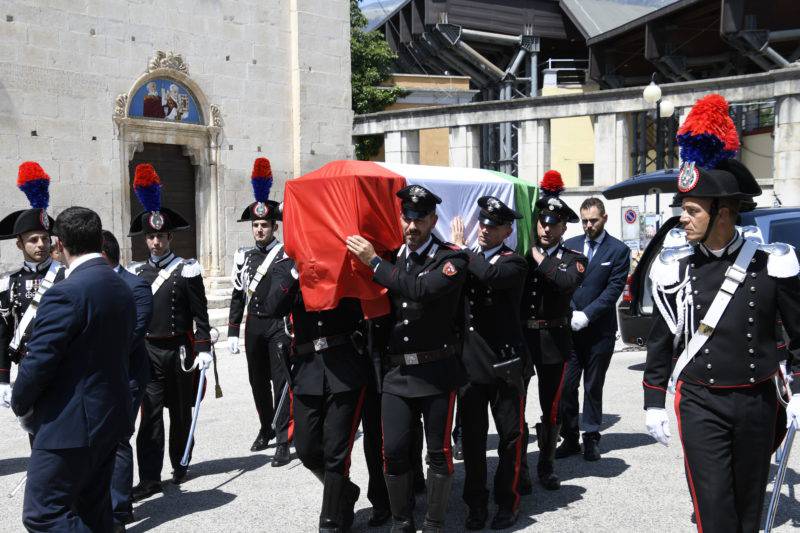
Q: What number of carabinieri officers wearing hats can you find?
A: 7